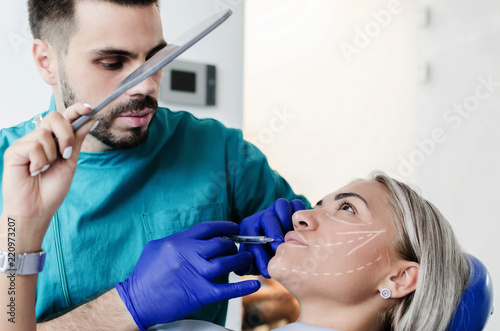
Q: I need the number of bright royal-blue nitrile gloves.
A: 2